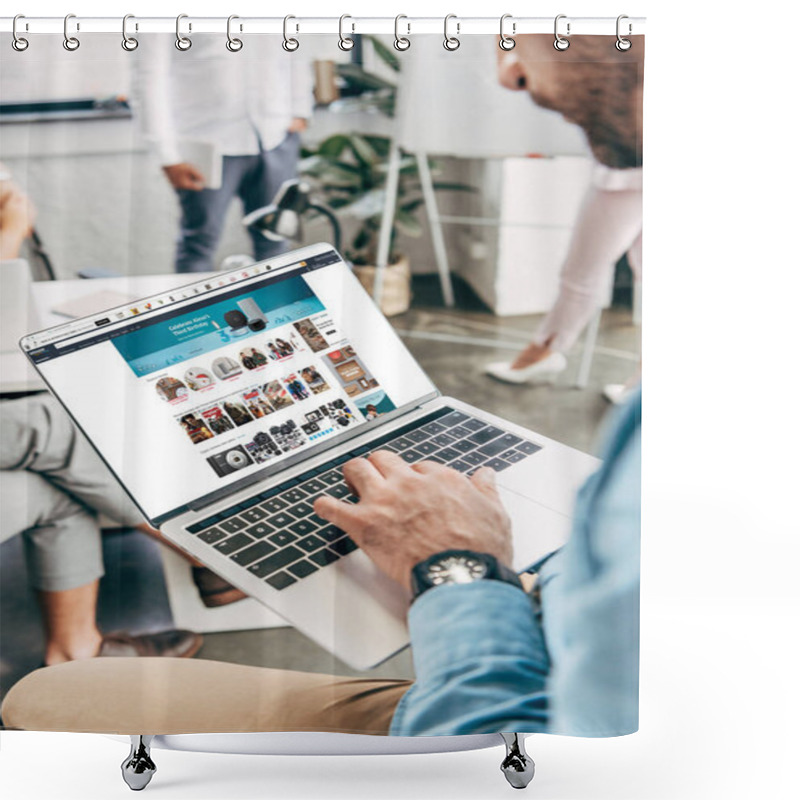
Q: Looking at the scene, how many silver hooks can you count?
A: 12